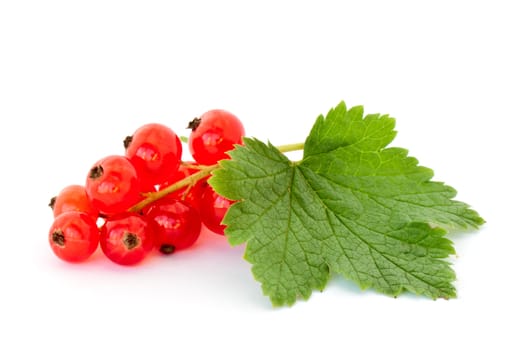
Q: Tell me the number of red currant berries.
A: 9